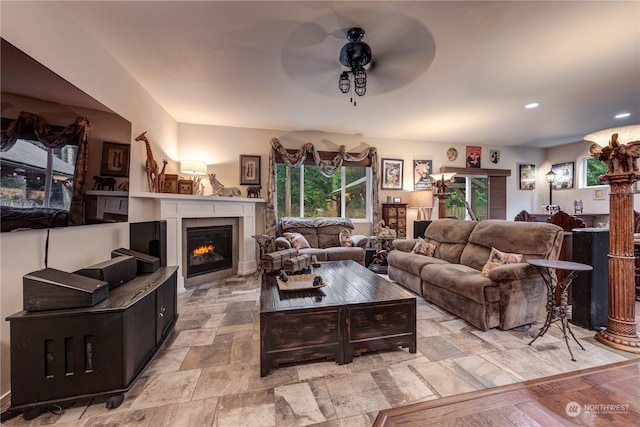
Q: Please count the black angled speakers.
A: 2